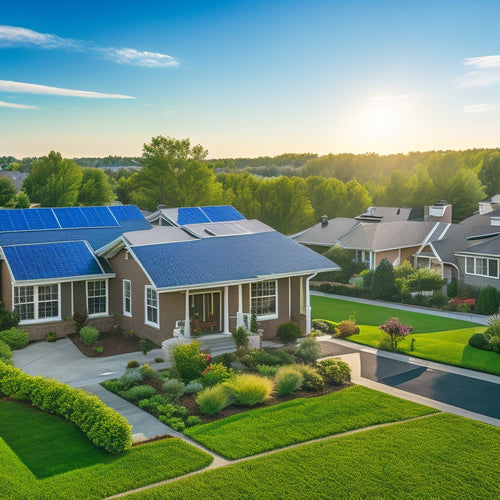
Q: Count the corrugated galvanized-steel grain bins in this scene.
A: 0